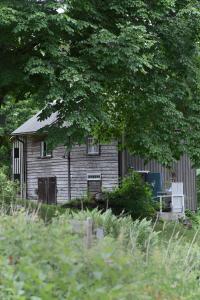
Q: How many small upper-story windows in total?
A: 2